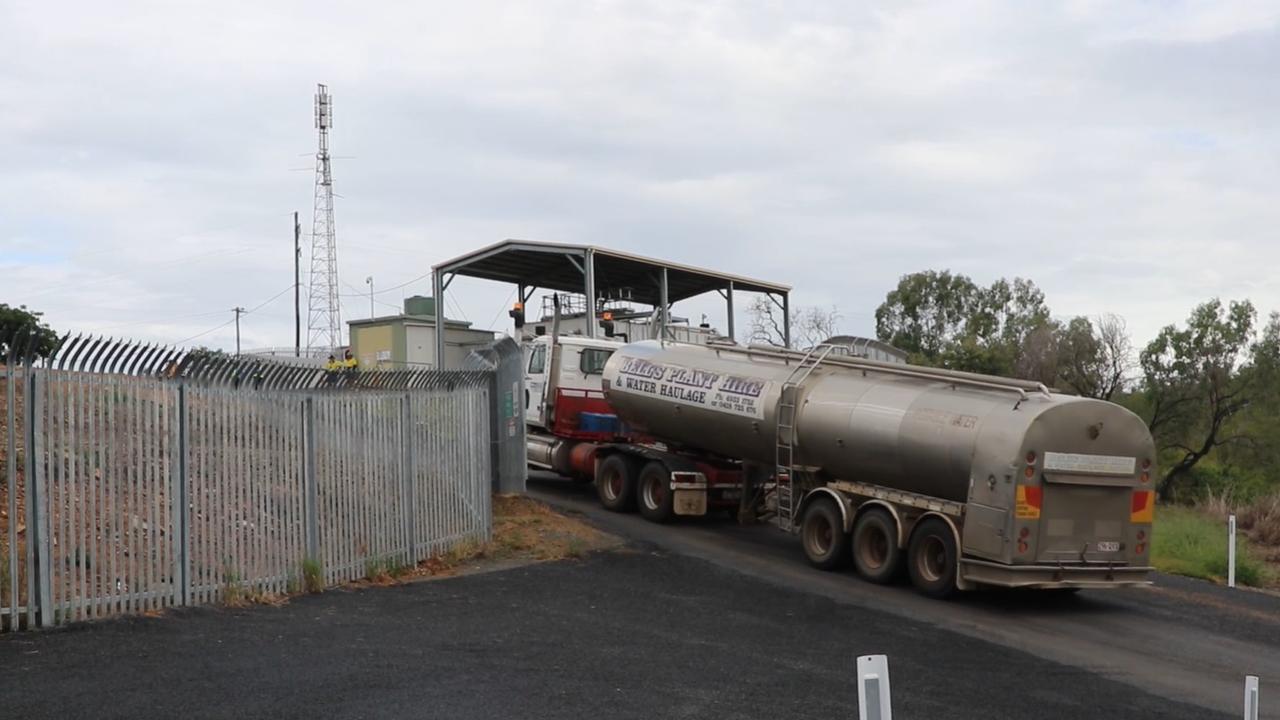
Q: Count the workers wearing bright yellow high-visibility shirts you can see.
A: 2